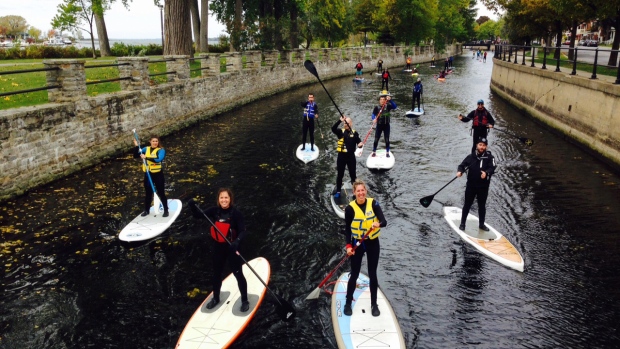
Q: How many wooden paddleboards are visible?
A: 1